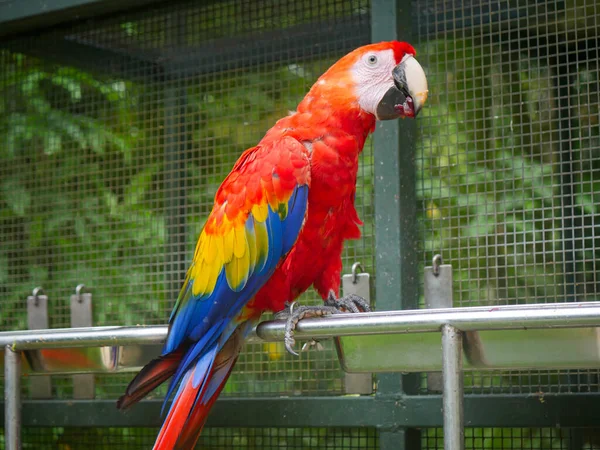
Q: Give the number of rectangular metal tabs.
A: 4